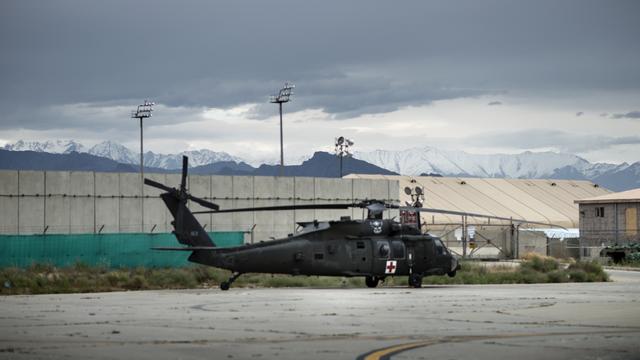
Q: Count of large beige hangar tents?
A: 1